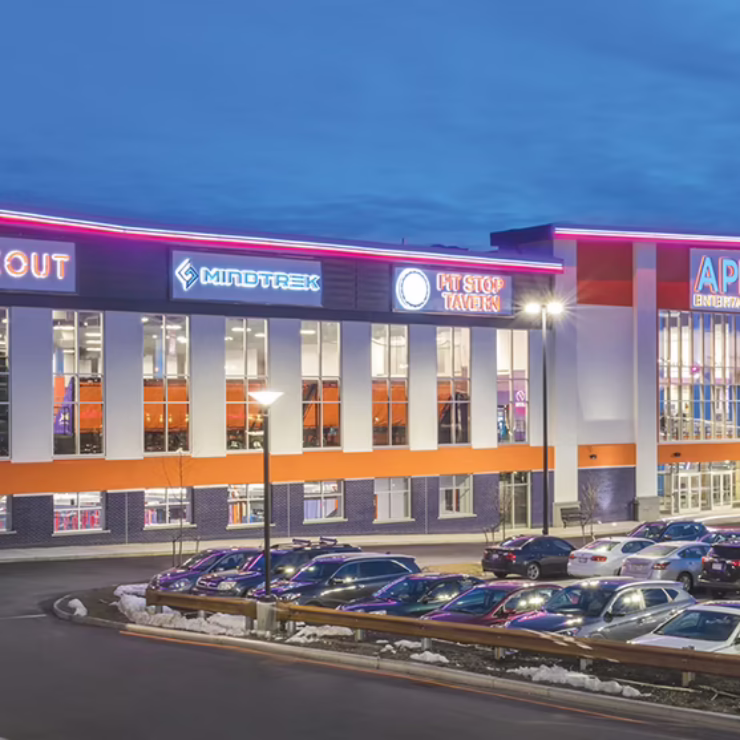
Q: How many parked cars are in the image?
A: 13